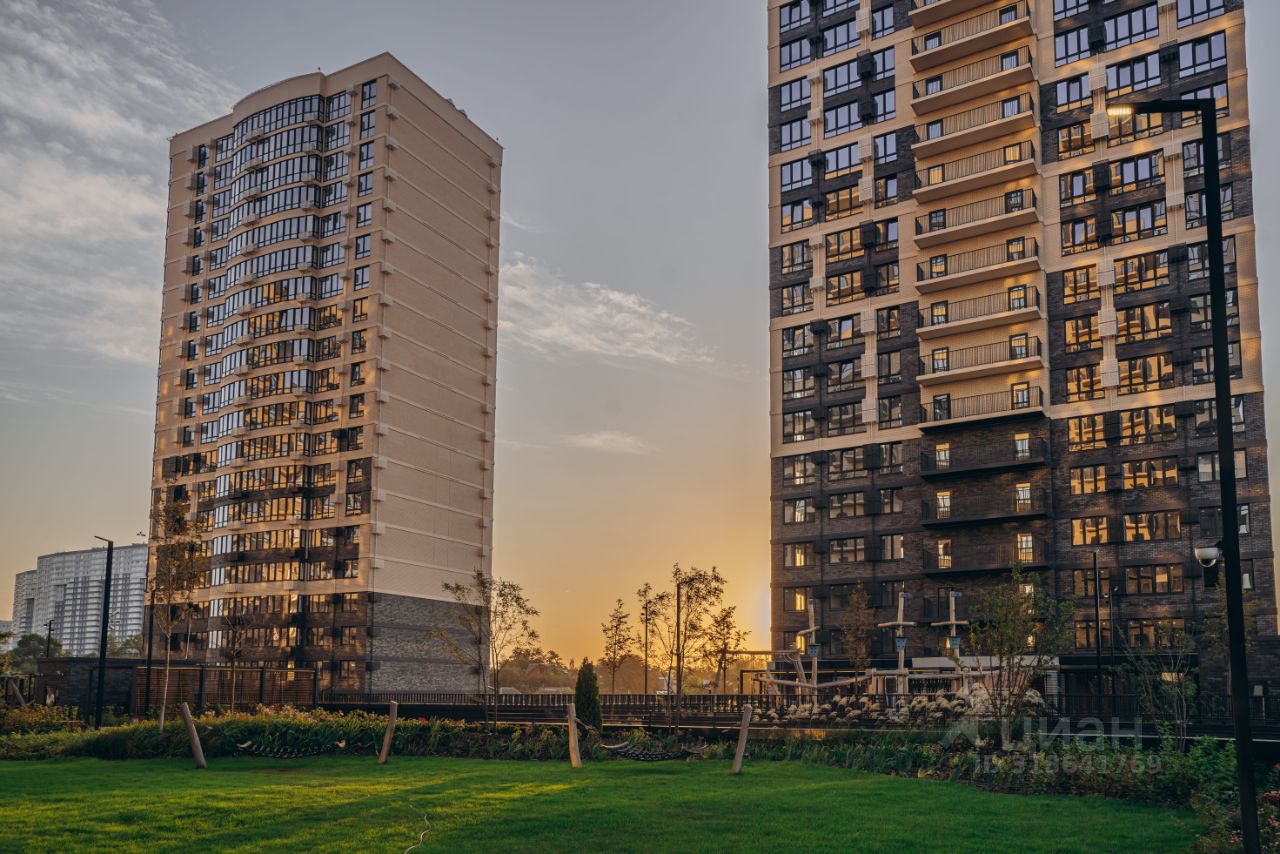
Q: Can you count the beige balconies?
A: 10